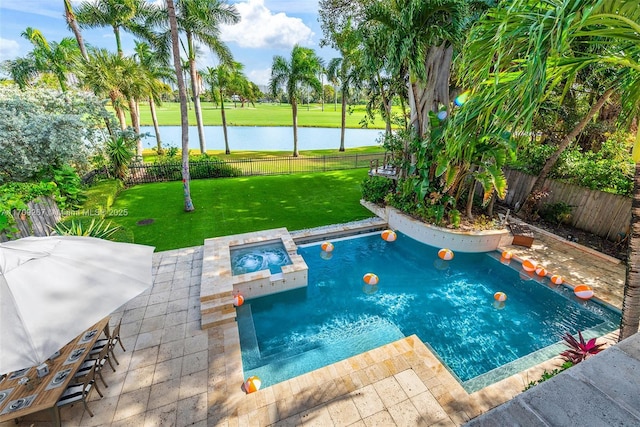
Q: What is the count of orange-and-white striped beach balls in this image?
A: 12